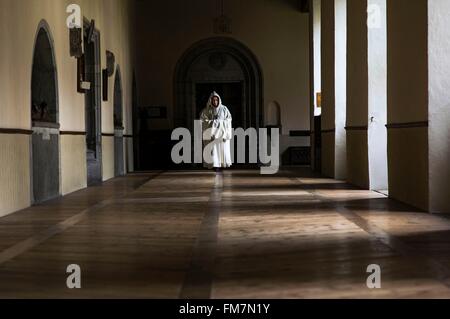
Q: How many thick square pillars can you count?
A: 3